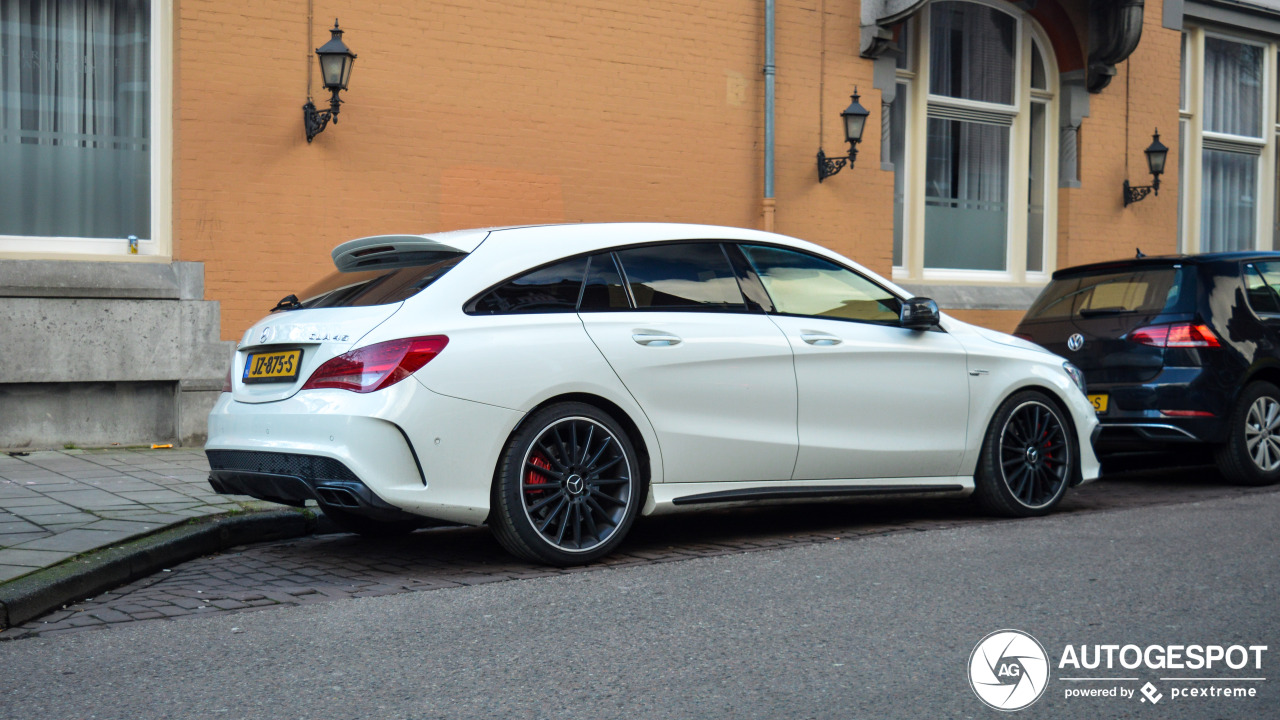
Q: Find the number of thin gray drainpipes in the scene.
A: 1